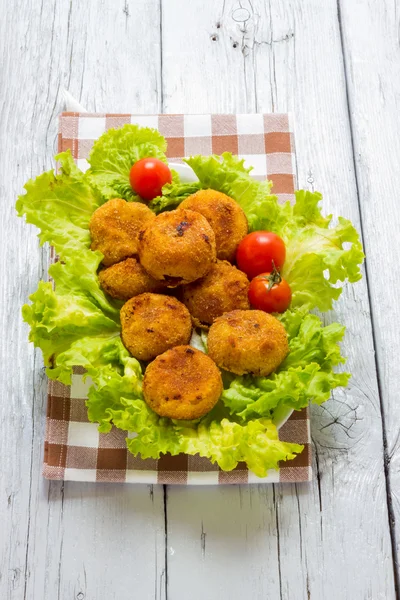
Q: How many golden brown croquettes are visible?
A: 8